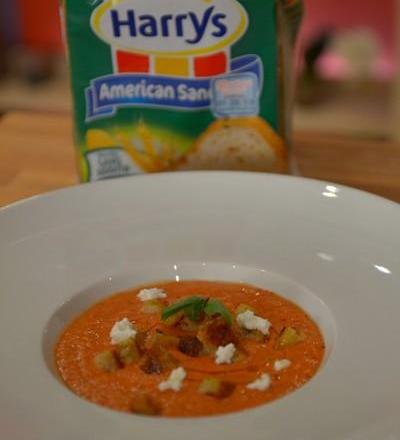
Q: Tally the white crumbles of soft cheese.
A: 7